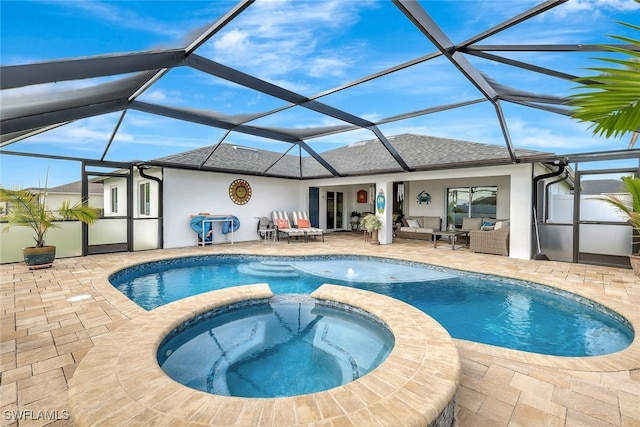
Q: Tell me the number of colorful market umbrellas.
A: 0